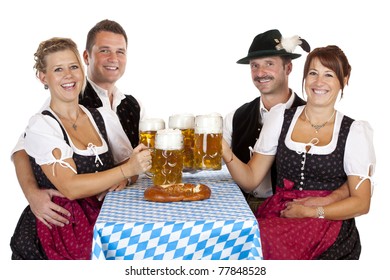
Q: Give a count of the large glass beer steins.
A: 4